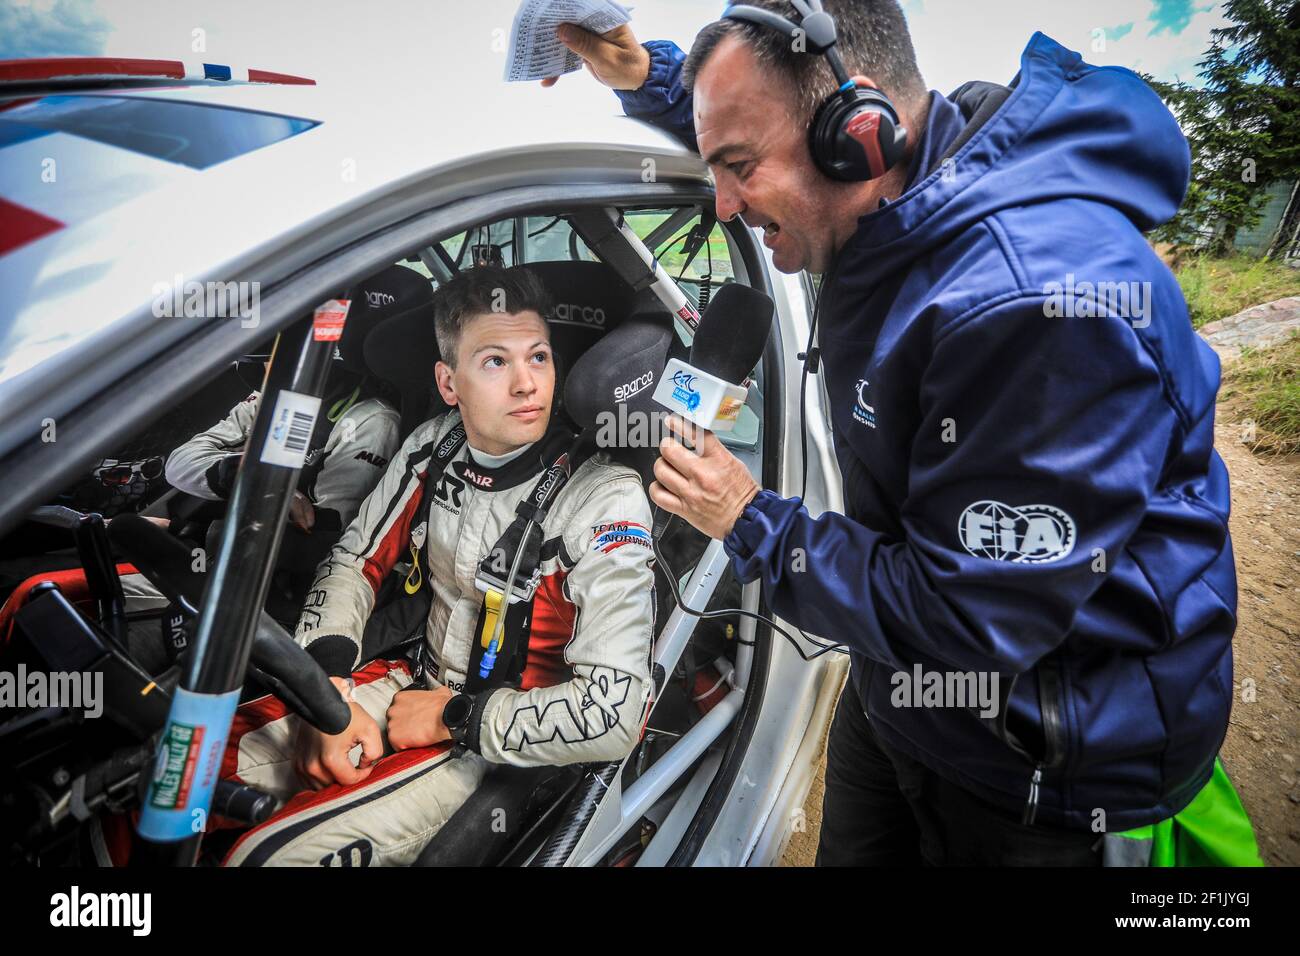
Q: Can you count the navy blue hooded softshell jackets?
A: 1